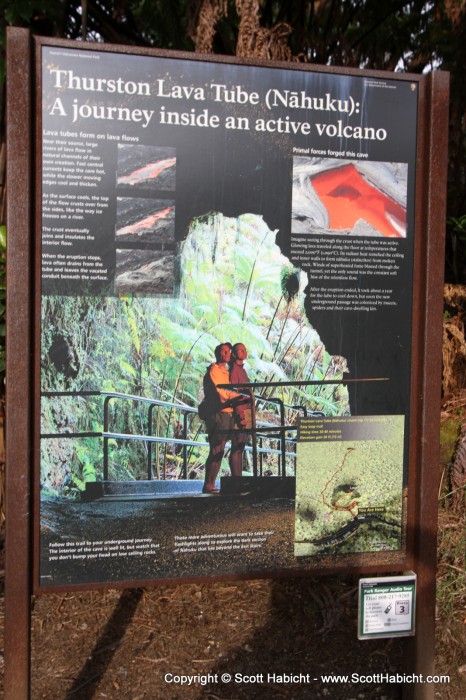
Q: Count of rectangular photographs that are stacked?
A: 3